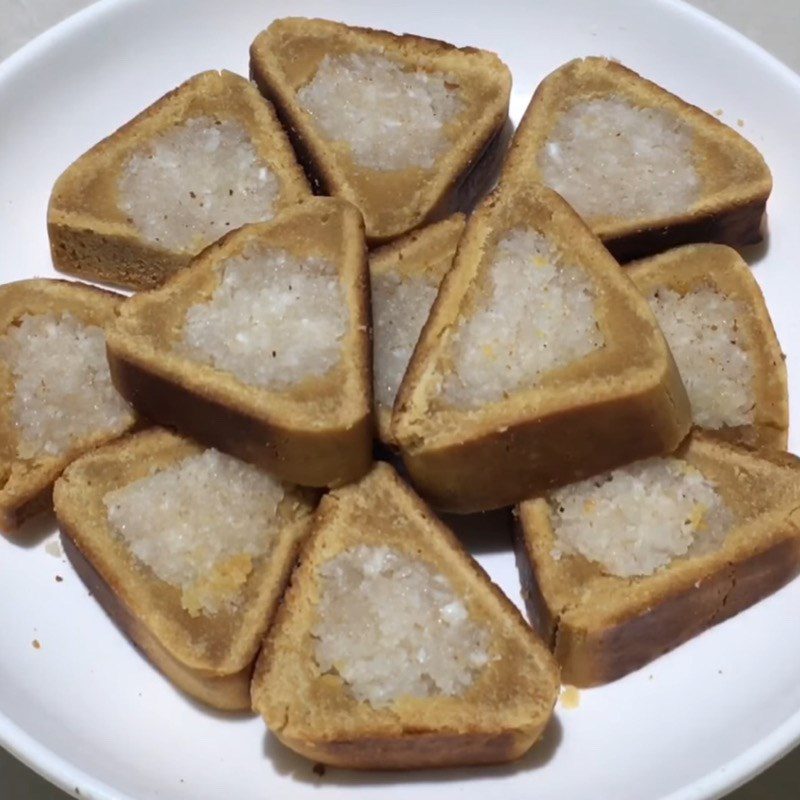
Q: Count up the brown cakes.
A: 11